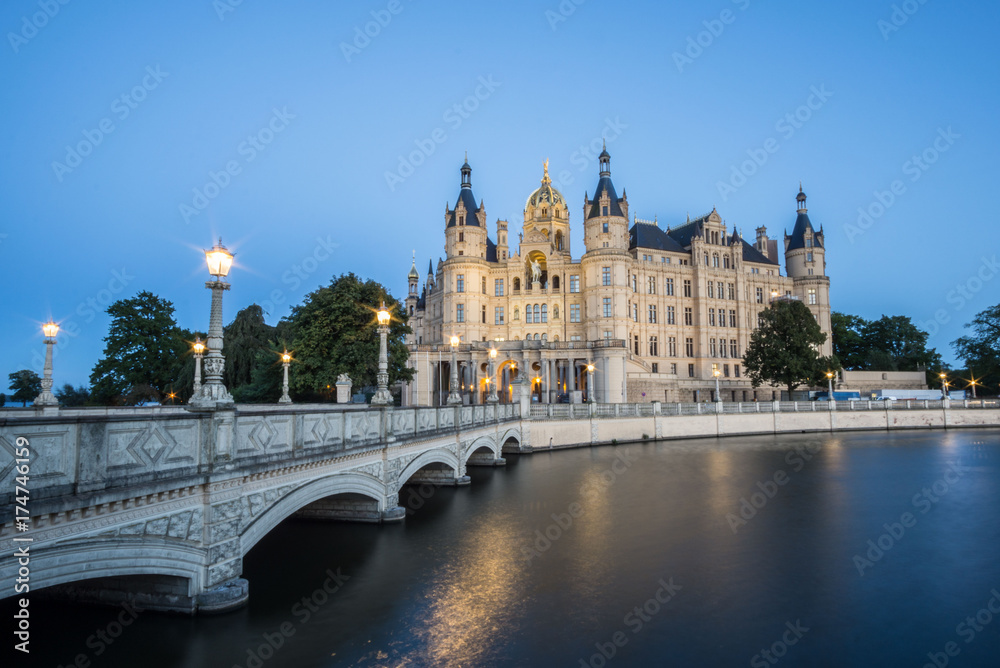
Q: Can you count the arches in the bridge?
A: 5